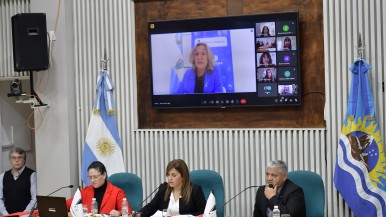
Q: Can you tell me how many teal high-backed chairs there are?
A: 3